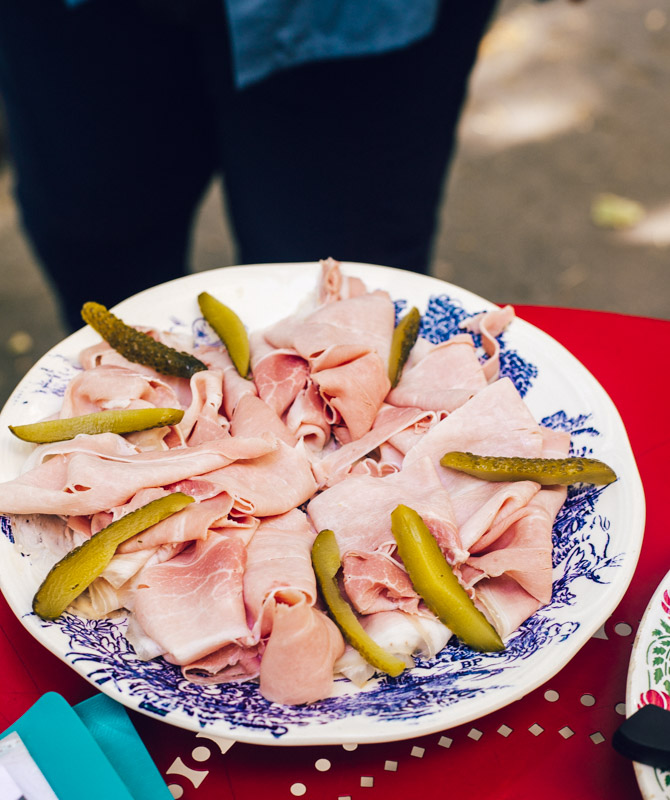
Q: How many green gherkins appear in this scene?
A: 8